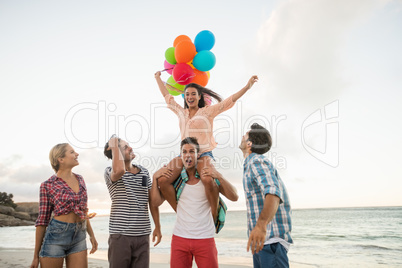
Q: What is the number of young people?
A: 5